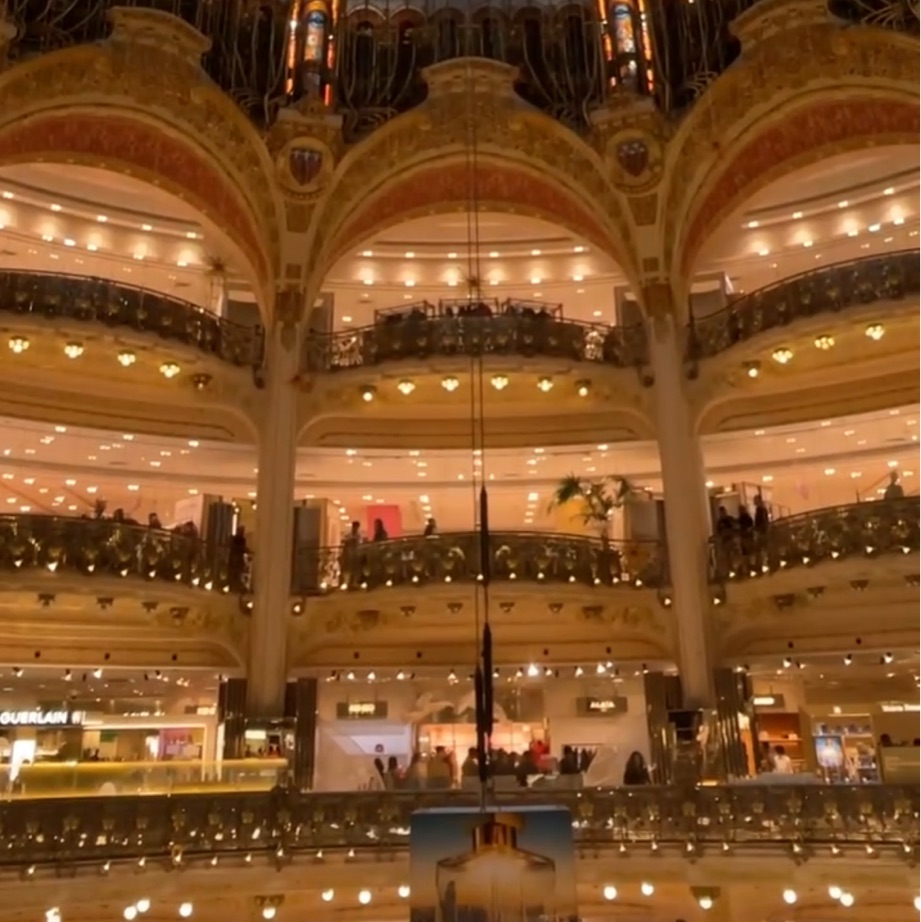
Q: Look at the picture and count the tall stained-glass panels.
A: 2